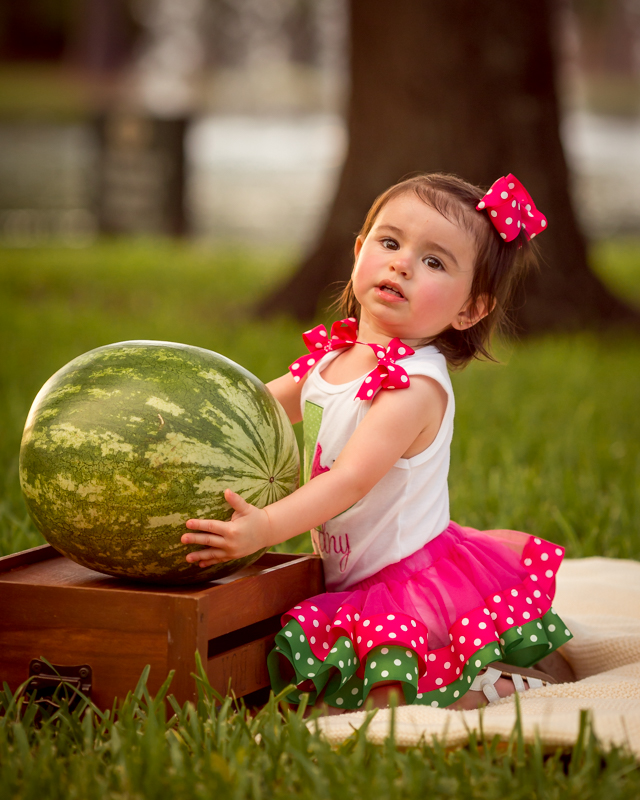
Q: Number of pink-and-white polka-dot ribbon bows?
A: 3